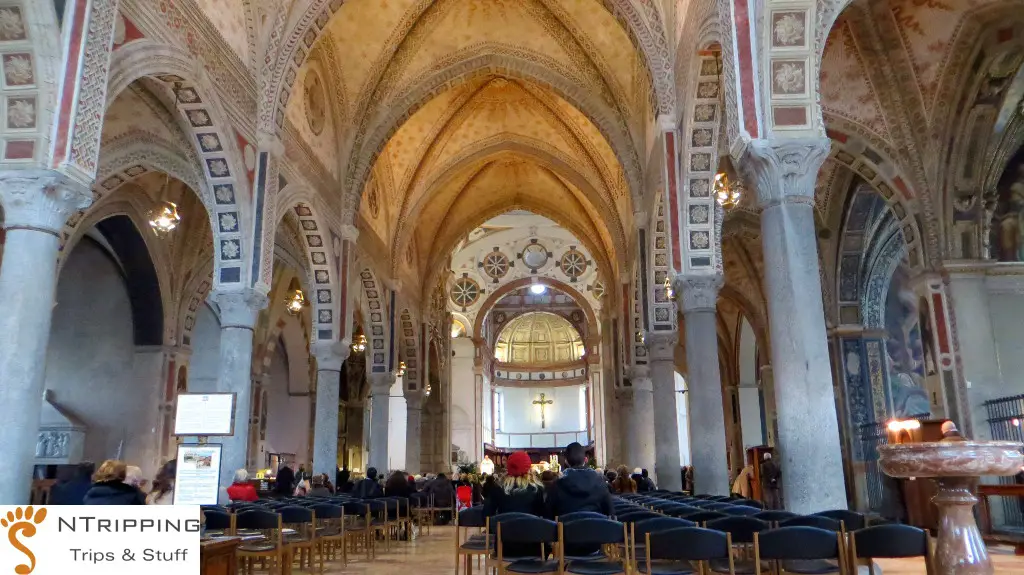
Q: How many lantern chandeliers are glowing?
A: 8